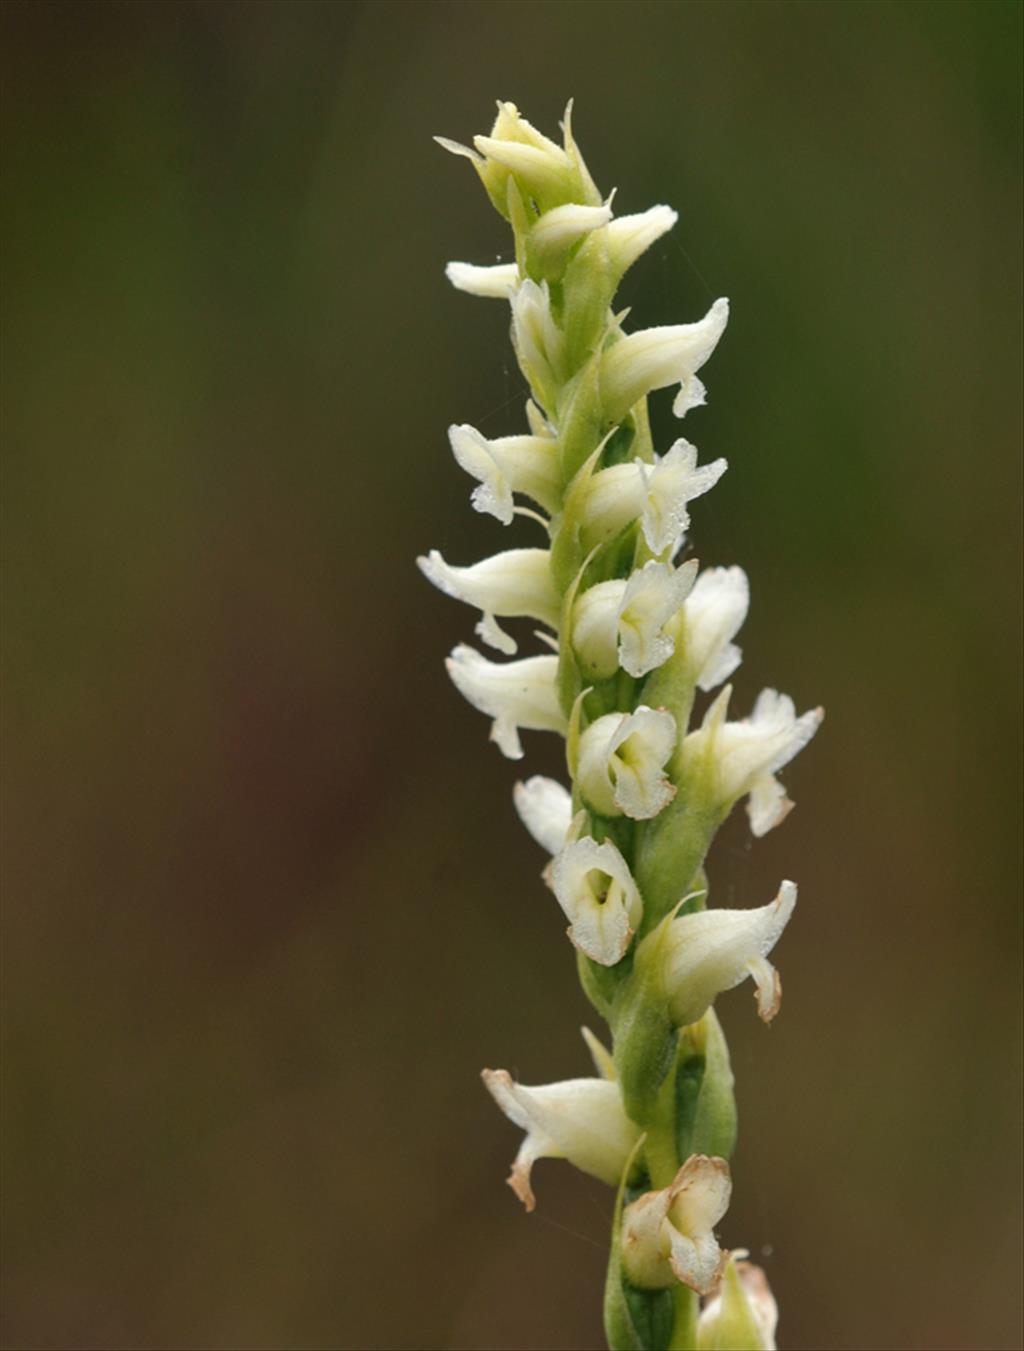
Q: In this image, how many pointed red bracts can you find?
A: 0